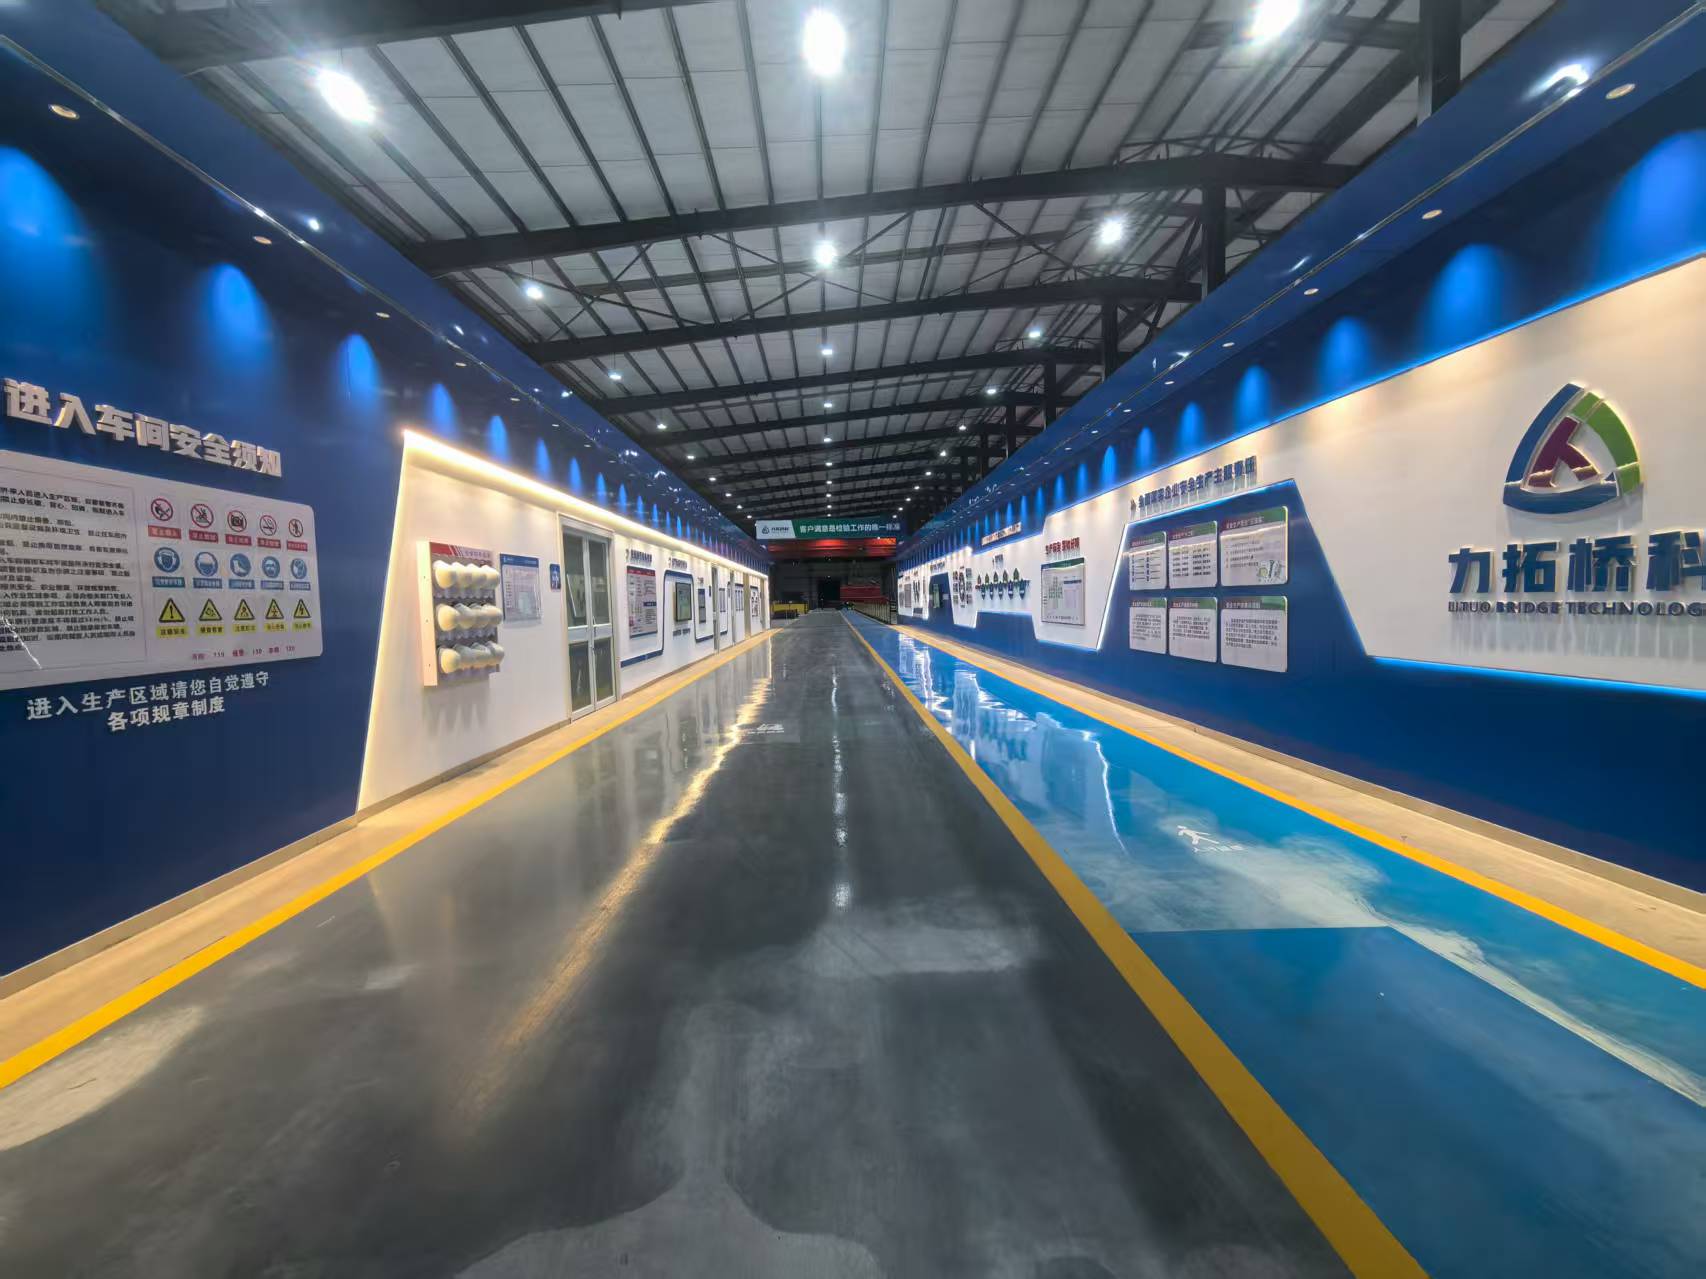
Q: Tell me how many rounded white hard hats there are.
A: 12